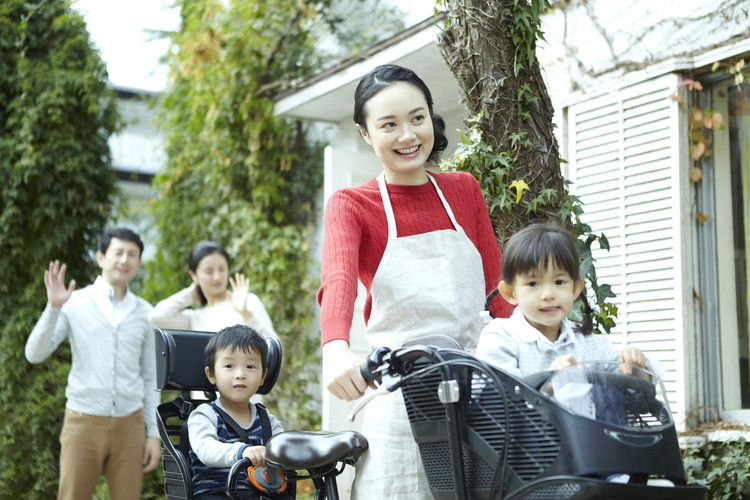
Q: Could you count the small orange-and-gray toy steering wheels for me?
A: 1